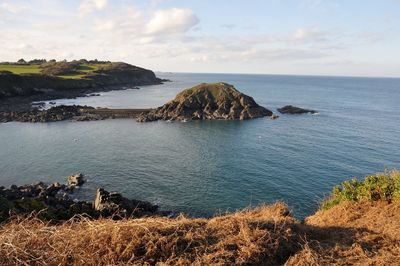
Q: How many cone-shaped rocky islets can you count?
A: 1